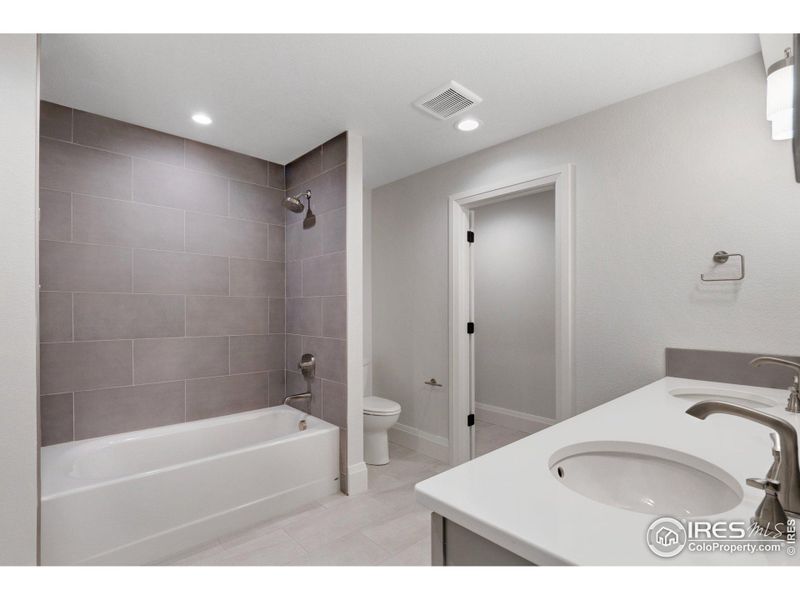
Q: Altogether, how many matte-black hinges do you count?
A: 3